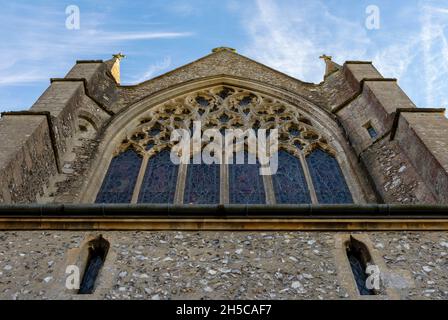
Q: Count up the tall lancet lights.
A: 6